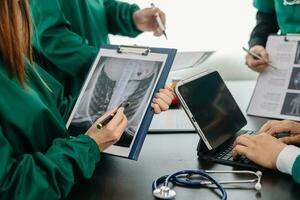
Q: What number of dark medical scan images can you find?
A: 4